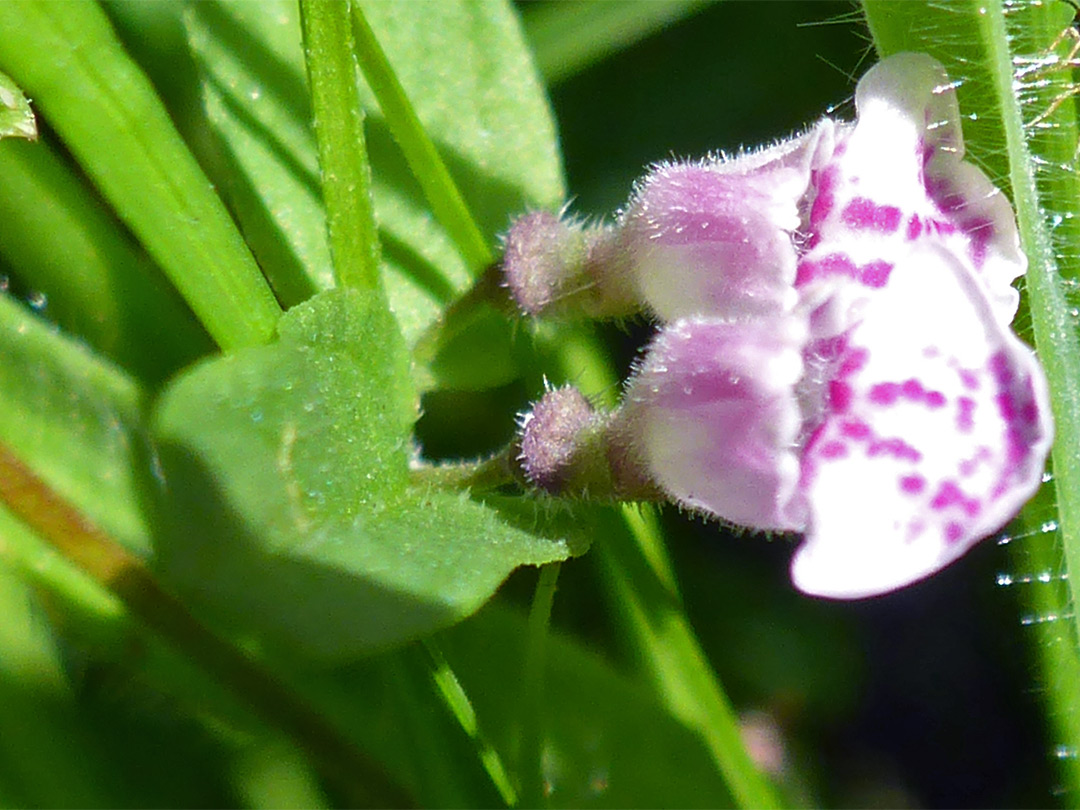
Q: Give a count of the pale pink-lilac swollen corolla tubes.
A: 2